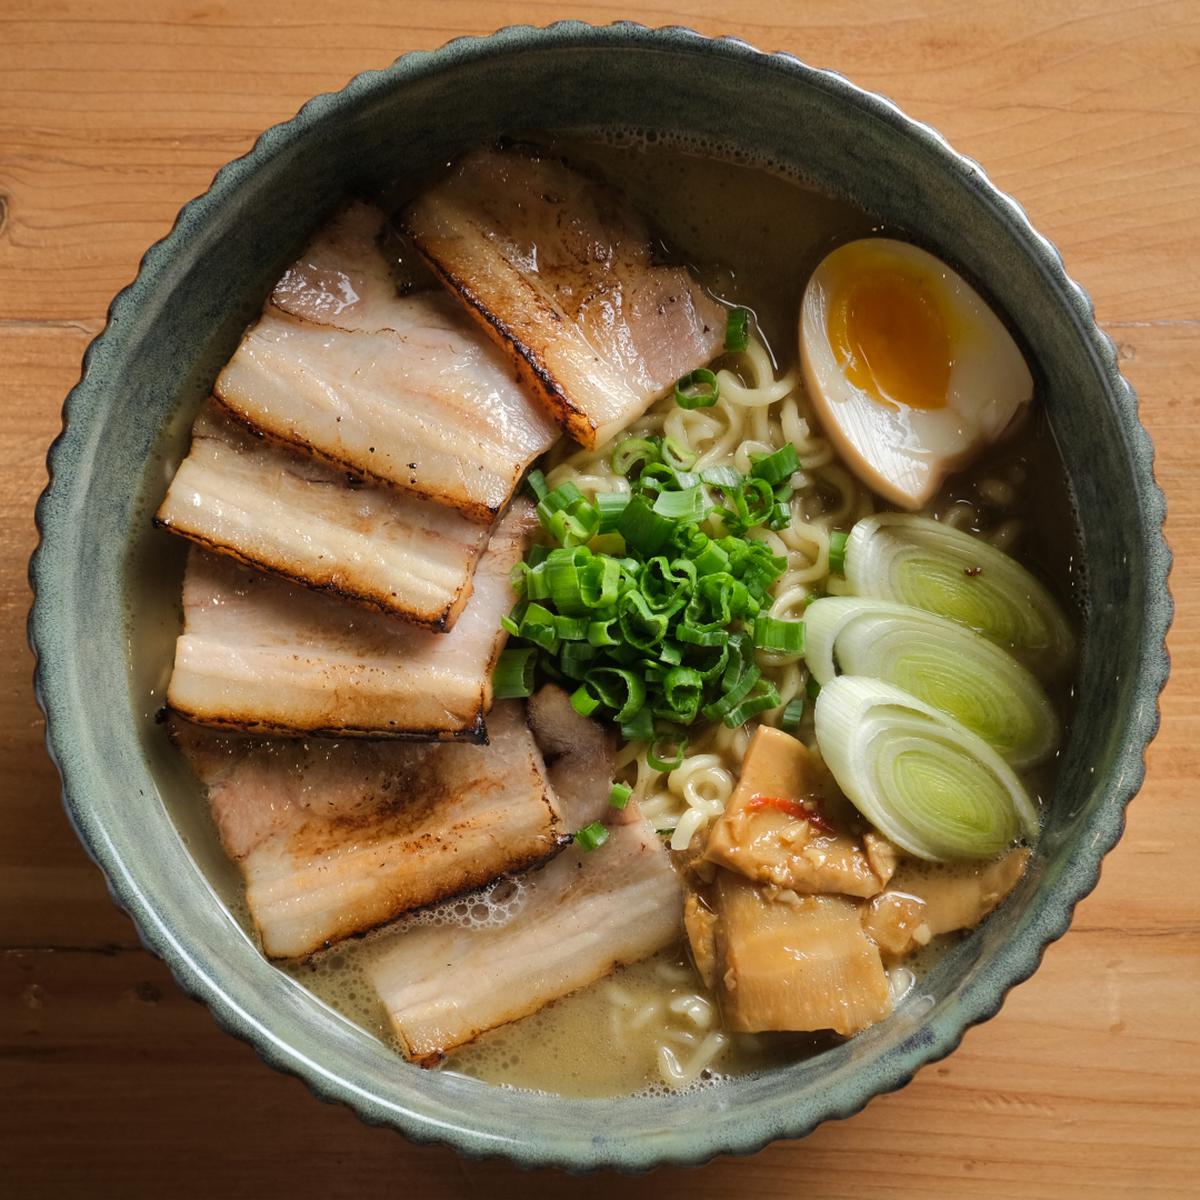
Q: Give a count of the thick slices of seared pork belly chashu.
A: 6